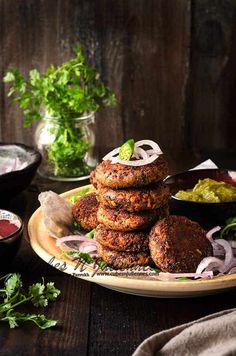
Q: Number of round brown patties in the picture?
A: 7